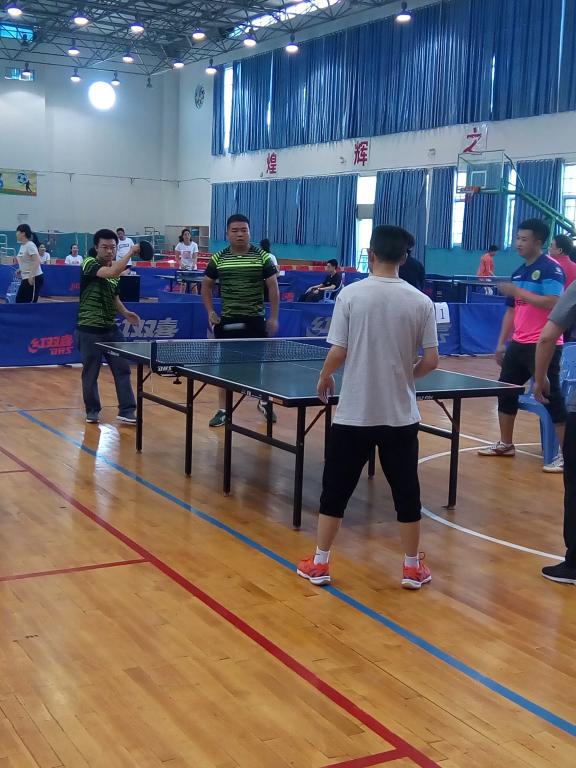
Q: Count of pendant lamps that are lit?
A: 14